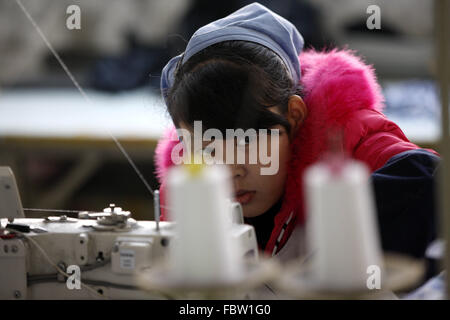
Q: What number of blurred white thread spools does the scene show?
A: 2